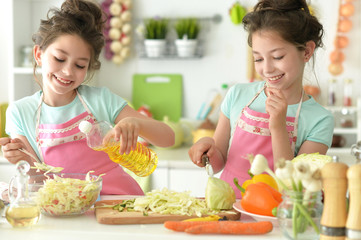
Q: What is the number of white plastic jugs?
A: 0